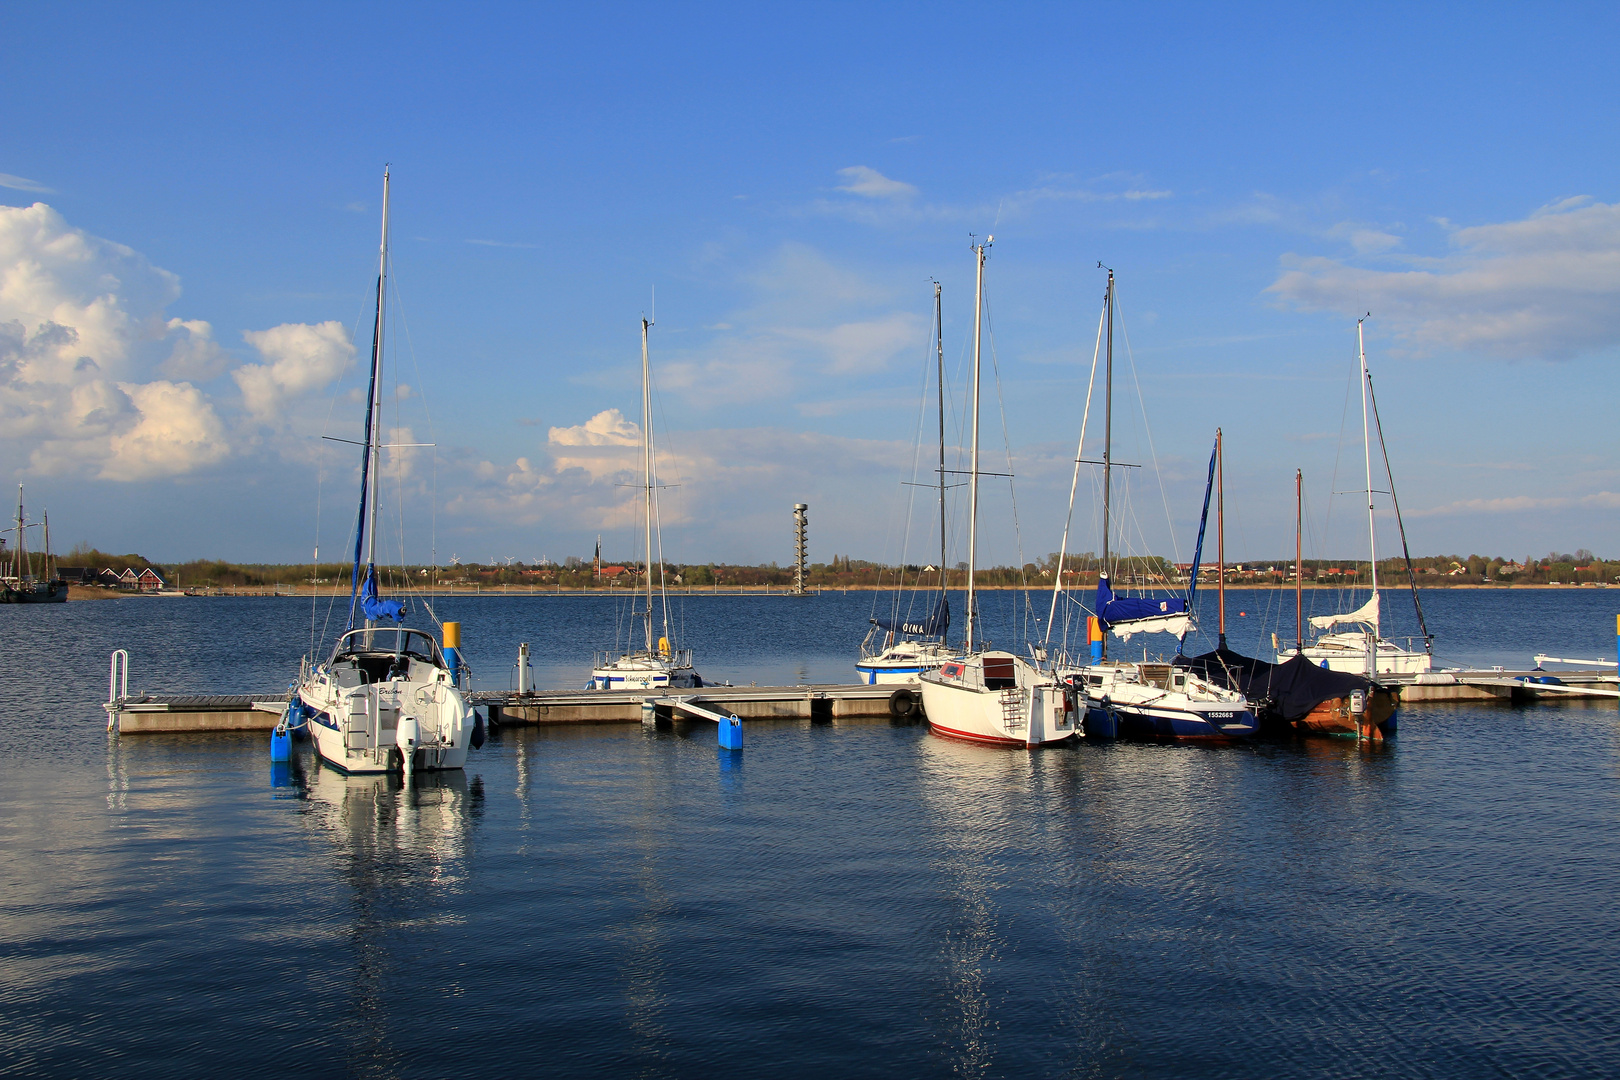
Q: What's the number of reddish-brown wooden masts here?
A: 2